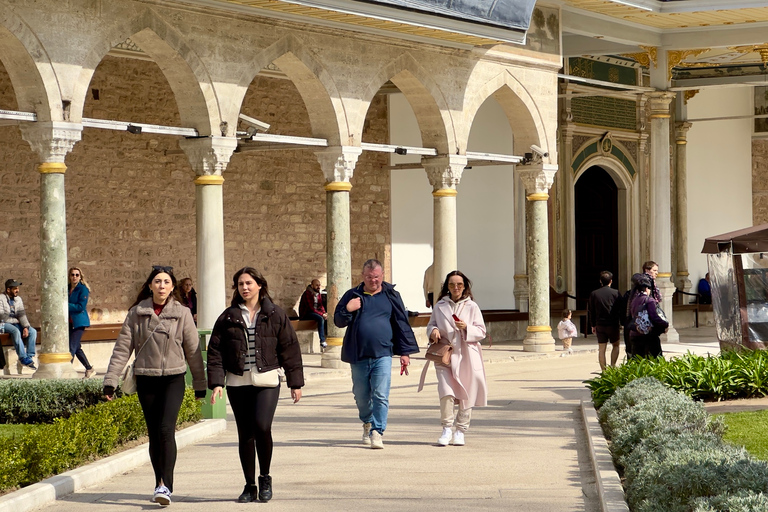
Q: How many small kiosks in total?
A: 1